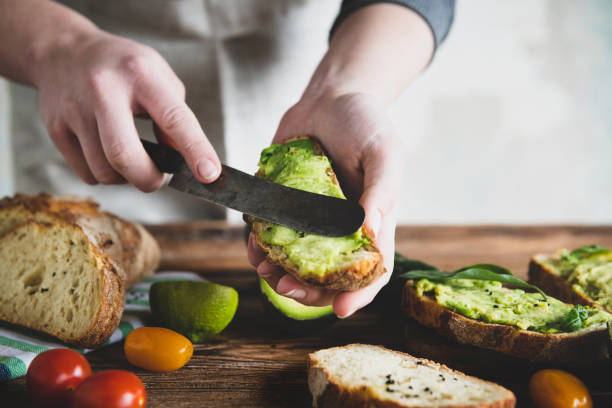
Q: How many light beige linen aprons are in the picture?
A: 1